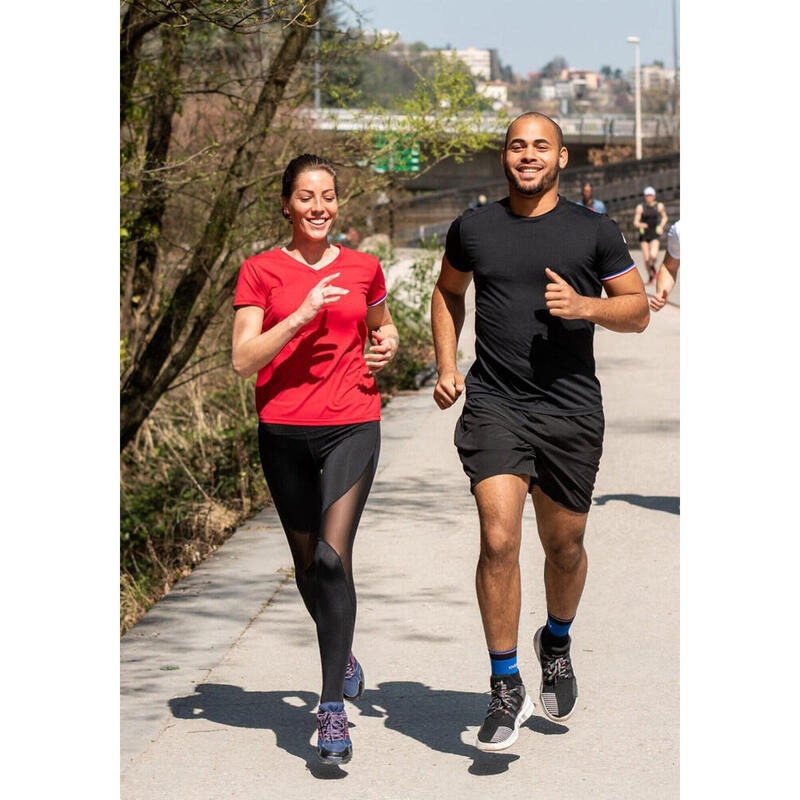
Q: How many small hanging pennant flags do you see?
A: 0